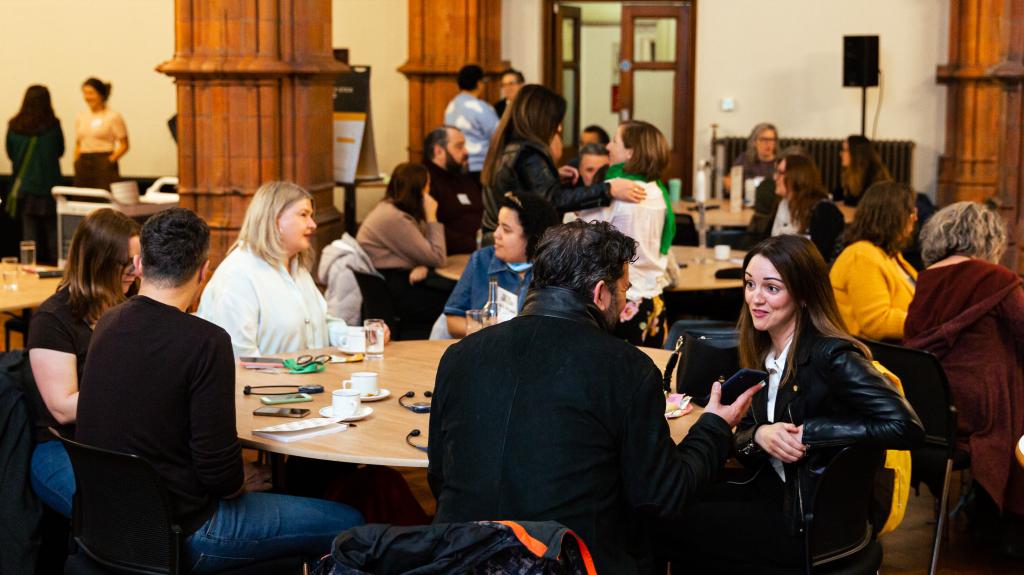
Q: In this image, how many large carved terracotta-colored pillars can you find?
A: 3